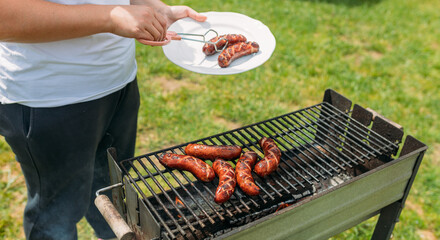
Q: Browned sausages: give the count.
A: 7